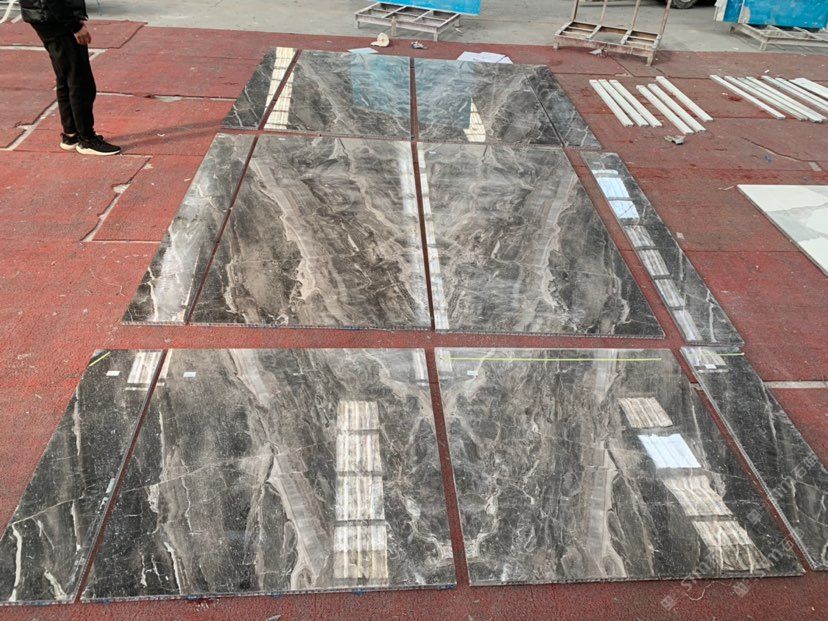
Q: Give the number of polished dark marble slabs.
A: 12